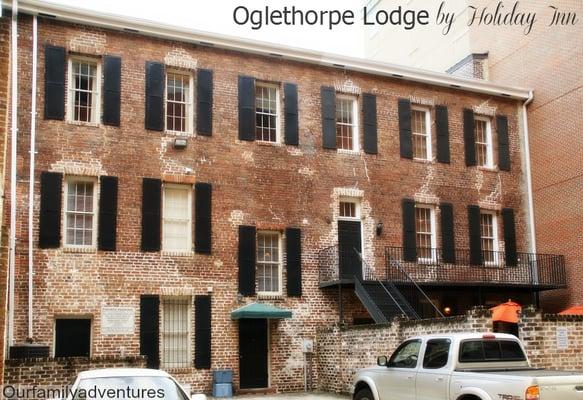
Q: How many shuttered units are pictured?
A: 12